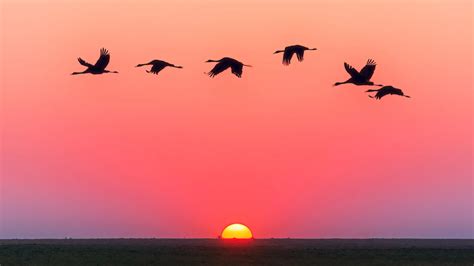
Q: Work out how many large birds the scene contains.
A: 6